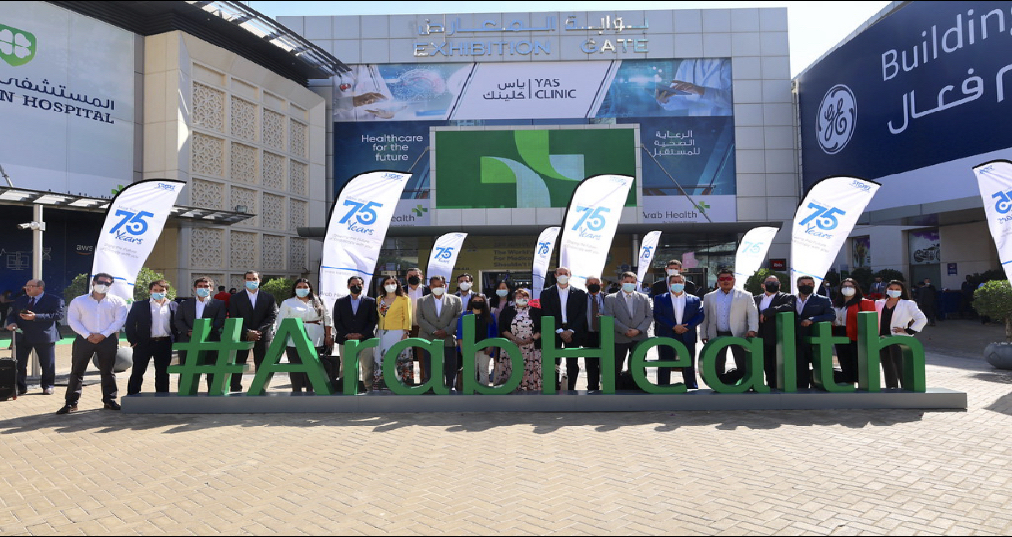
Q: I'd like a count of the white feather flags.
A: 9